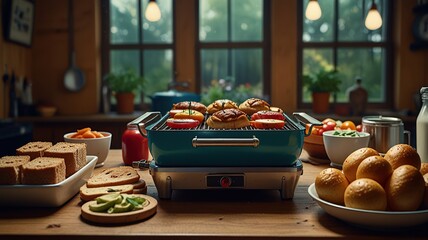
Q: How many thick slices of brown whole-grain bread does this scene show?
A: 4